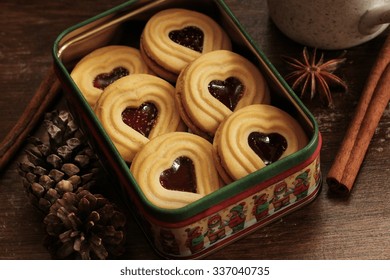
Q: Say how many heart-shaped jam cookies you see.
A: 6